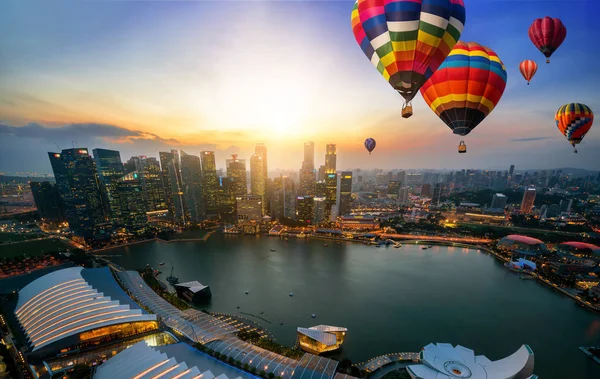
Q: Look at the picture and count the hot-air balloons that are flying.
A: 6